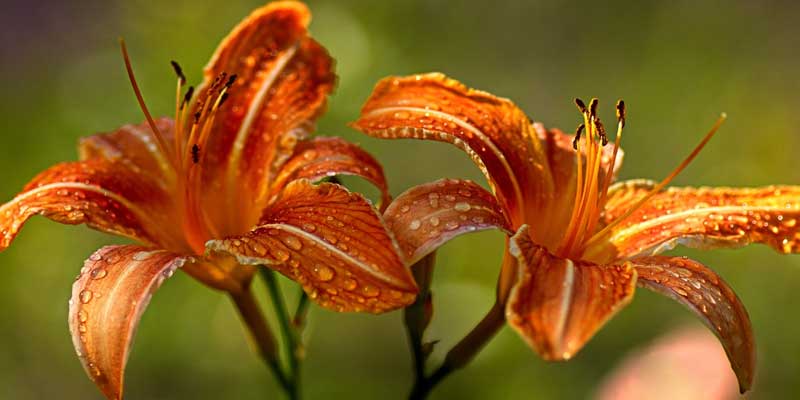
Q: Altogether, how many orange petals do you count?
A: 12